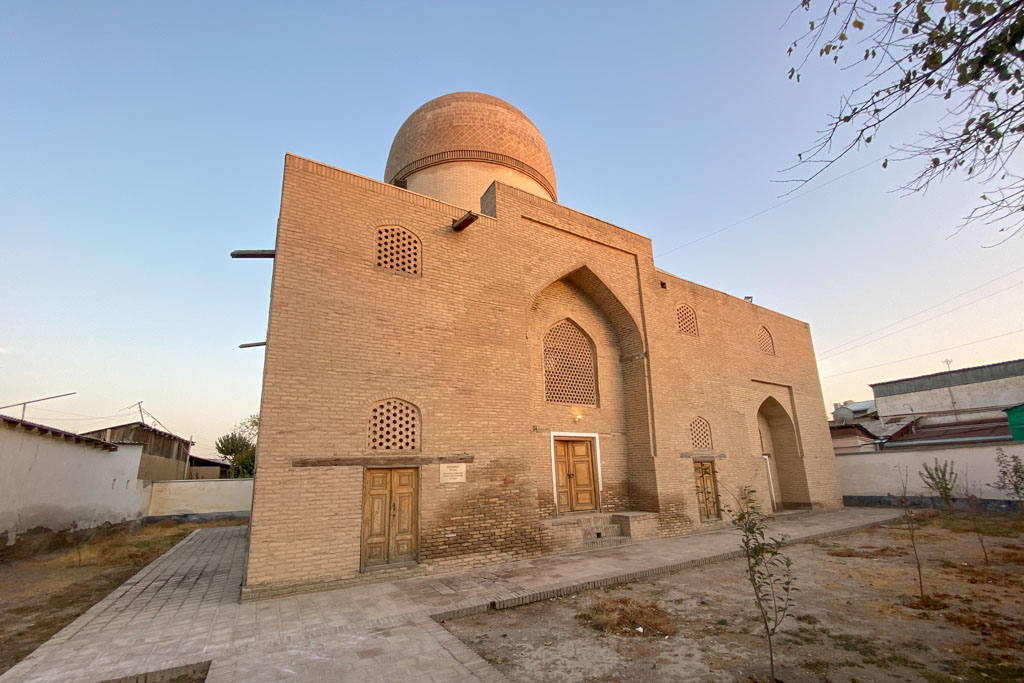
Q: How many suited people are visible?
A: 0